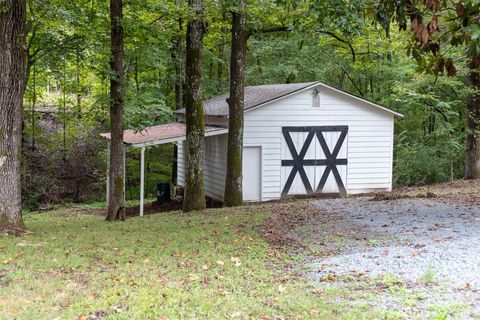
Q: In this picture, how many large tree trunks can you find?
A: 5